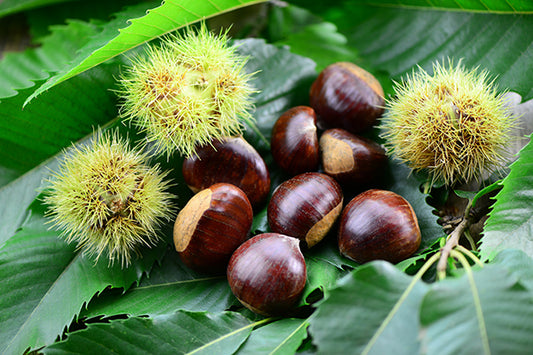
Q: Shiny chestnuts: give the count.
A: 8